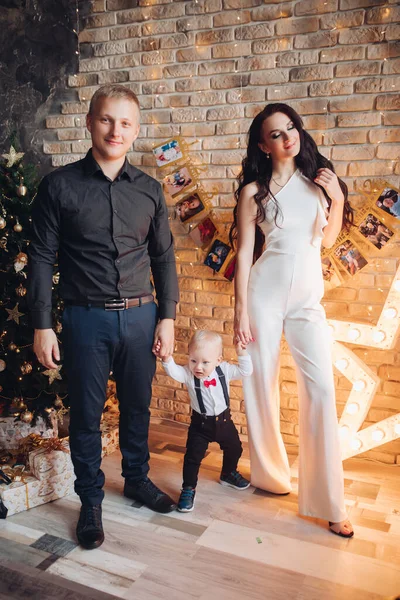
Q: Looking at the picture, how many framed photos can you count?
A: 10